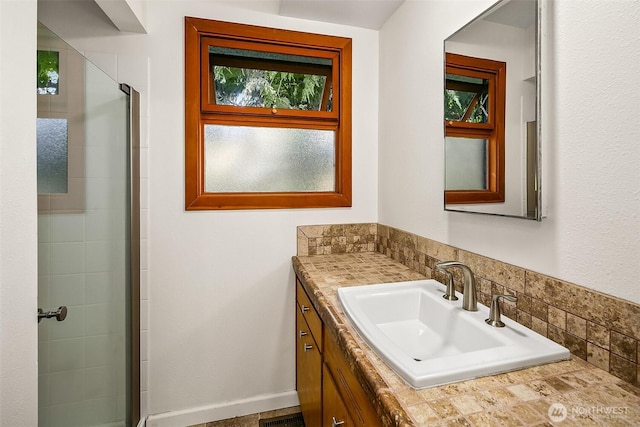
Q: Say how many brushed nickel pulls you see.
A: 4